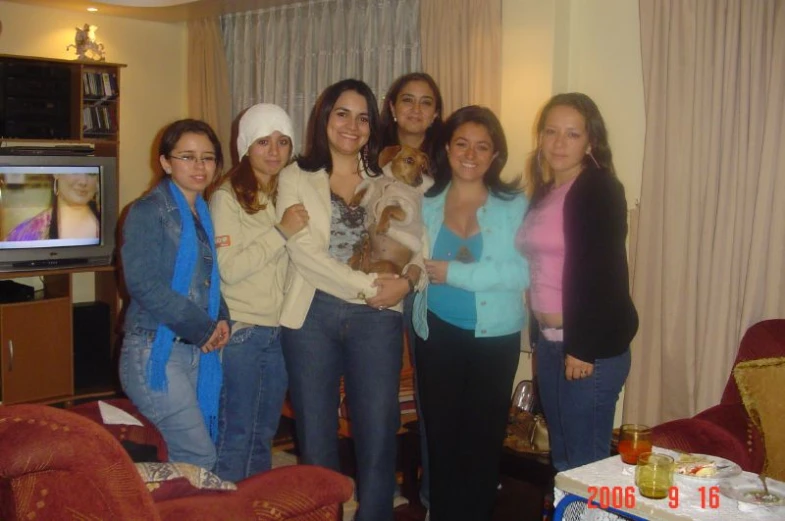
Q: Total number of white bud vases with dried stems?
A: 0